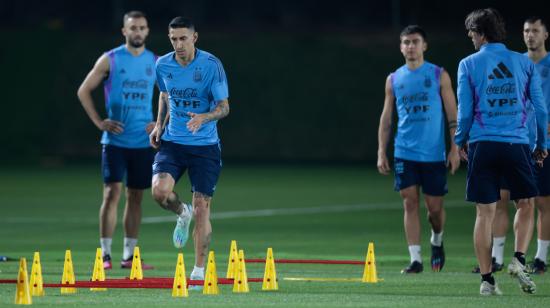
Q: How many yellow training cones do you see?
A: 11